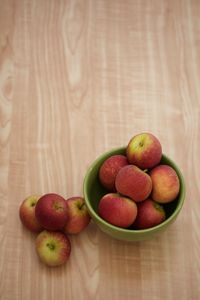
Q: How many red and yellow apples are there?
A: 10